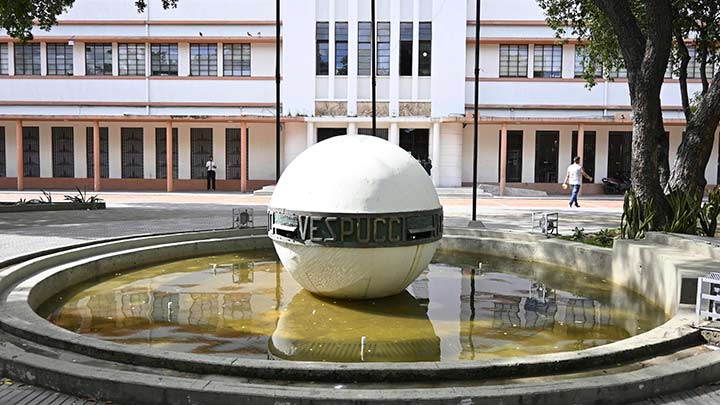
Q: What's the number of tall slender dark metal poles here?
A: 3